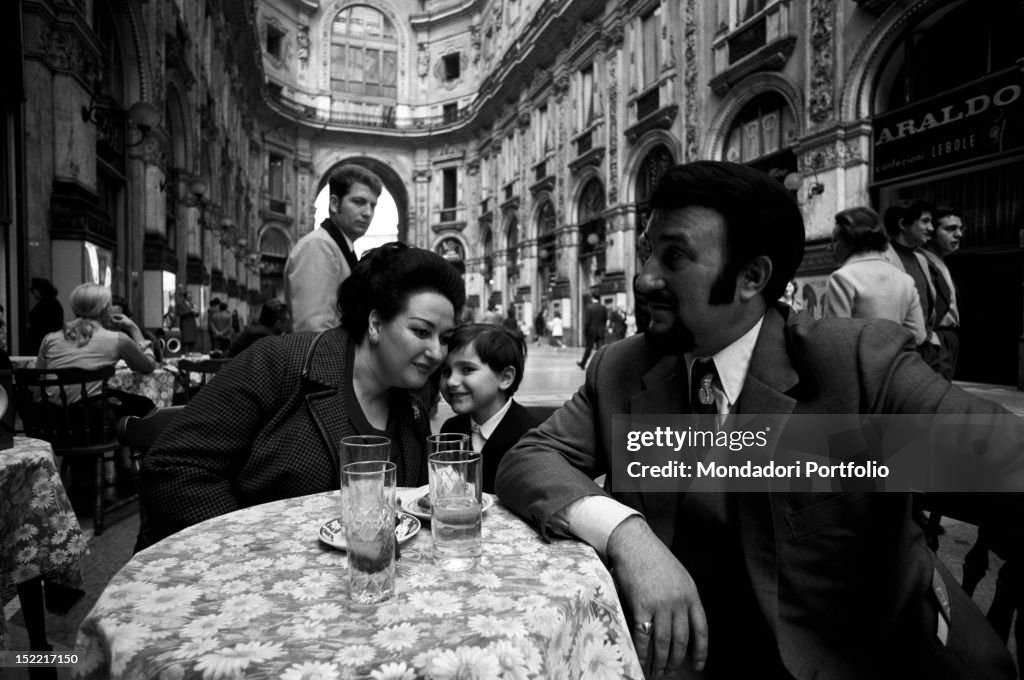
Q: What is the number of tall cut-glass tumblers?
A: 4